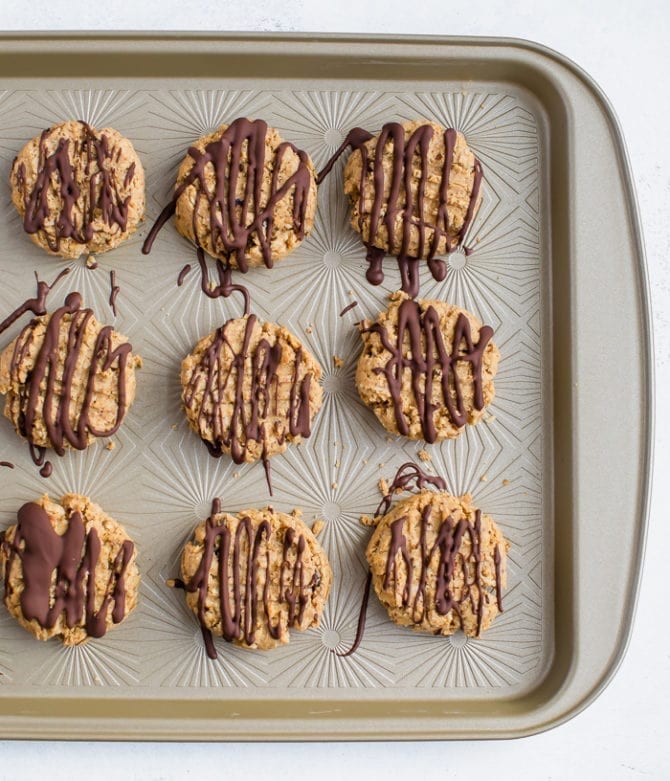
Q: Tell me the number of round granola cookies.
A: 9